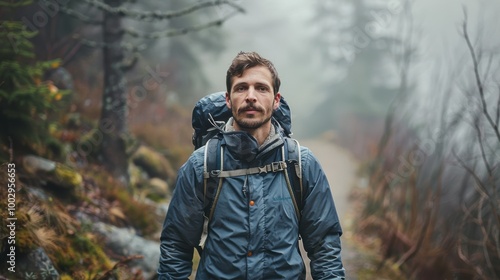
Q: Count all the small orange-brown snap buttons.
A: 2